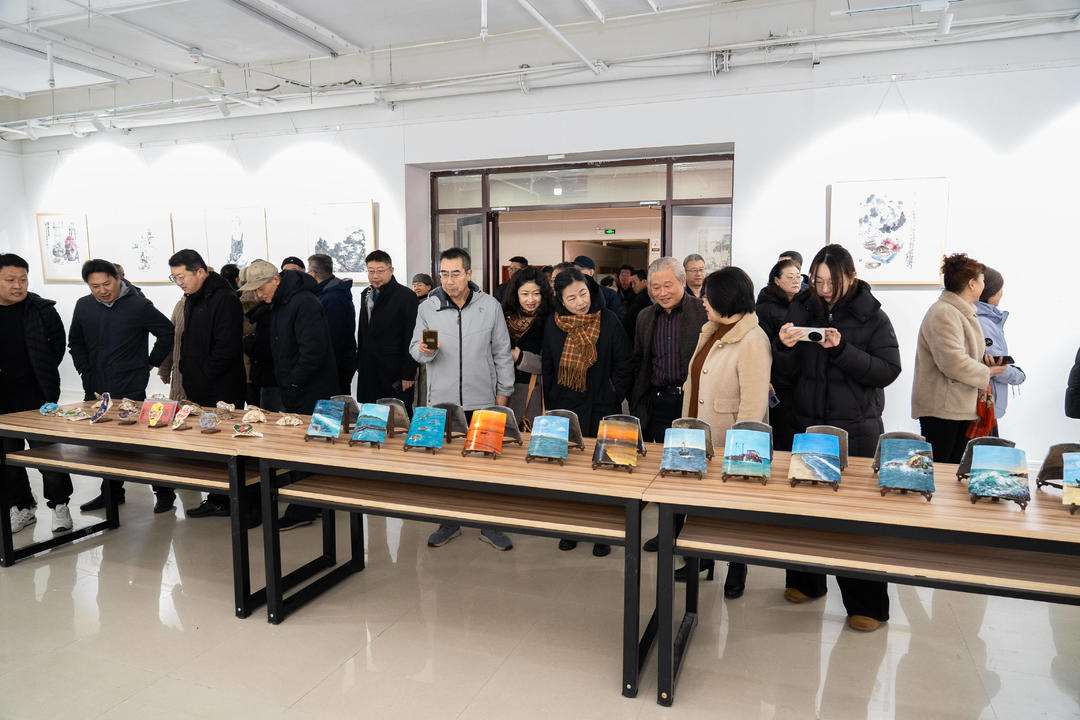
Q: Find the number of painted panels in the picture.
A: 12